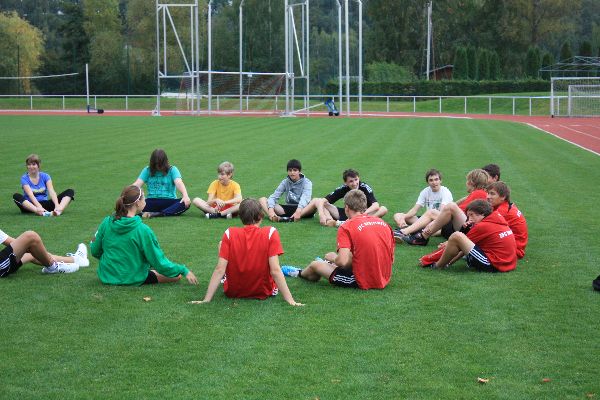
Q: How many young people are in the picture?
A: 14